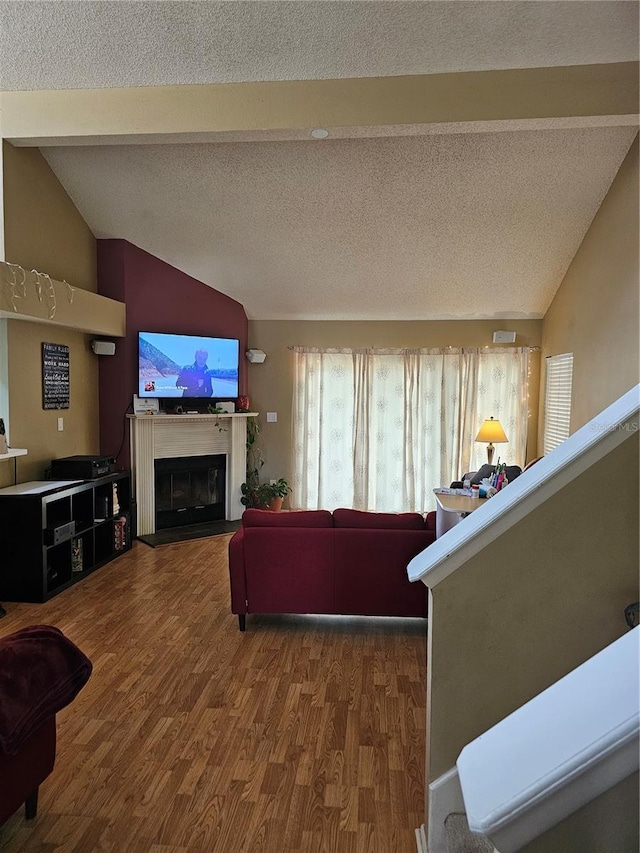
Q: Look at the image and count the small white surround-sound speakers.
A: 3